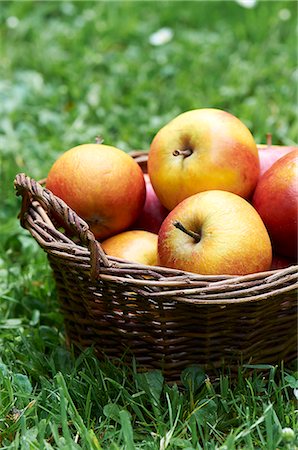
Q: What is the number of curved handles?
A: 1